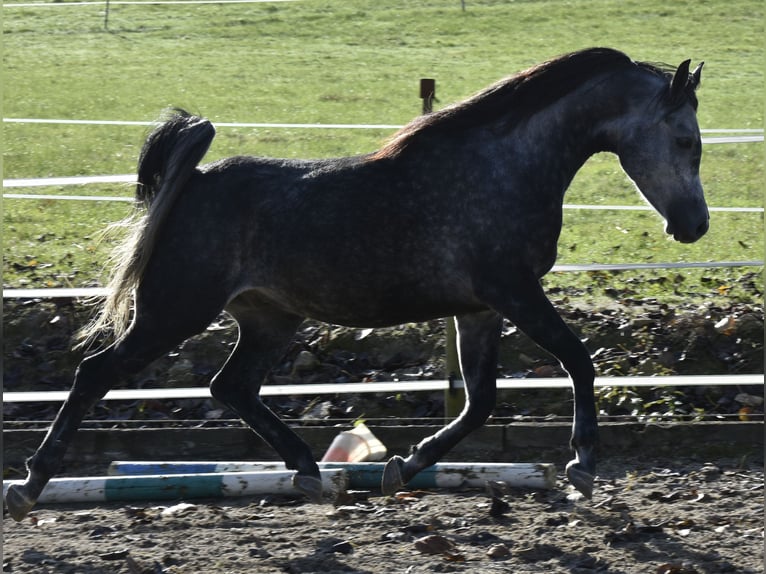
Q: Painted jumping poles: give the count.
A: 2